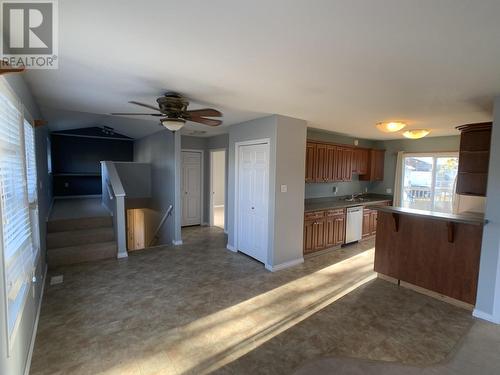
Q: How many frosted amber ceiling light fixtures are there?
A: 2